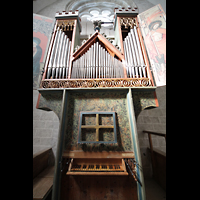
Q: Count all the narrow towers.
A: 2